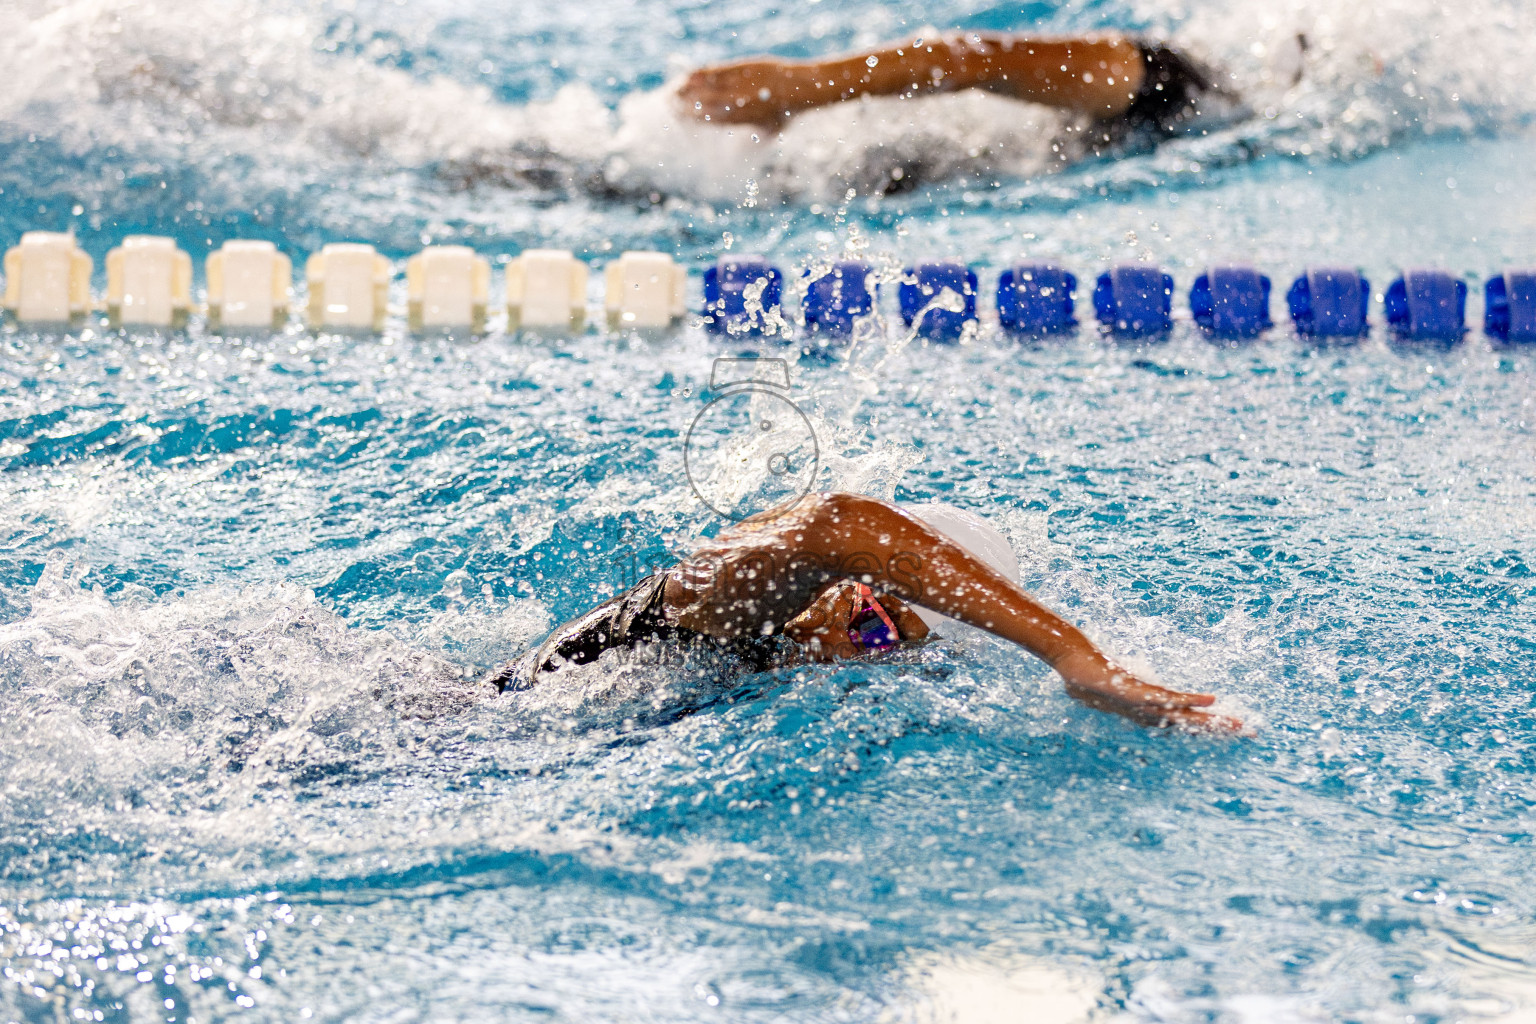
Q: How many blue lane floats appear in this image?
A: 9